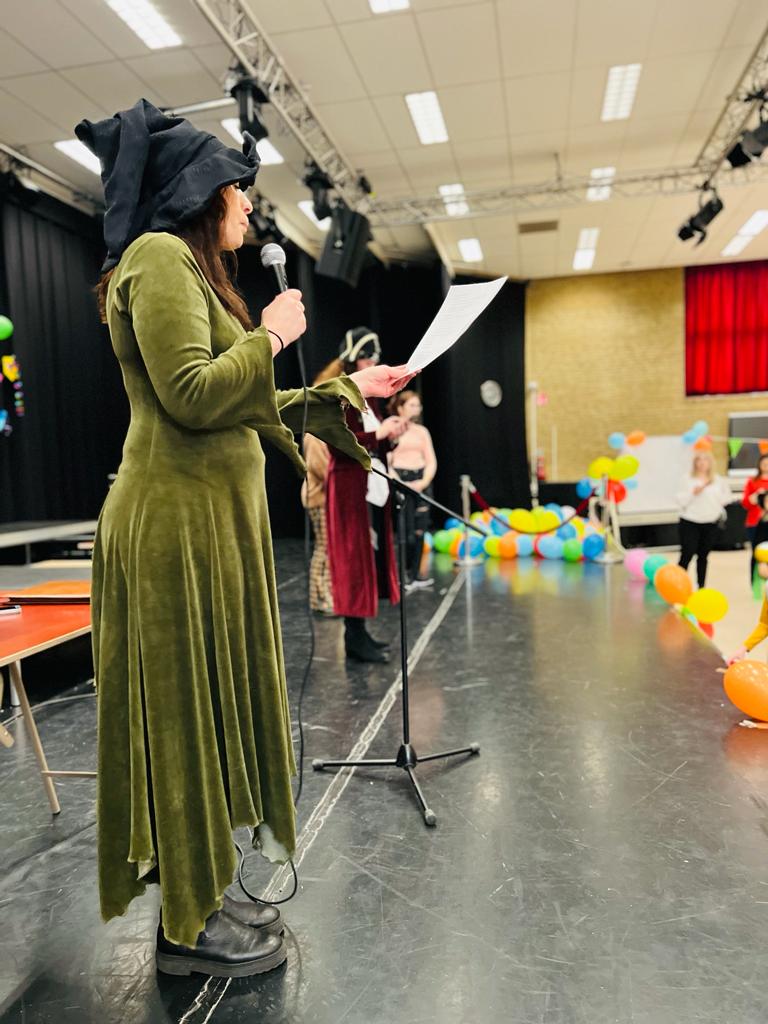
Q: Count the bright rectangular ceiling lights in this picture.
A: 12